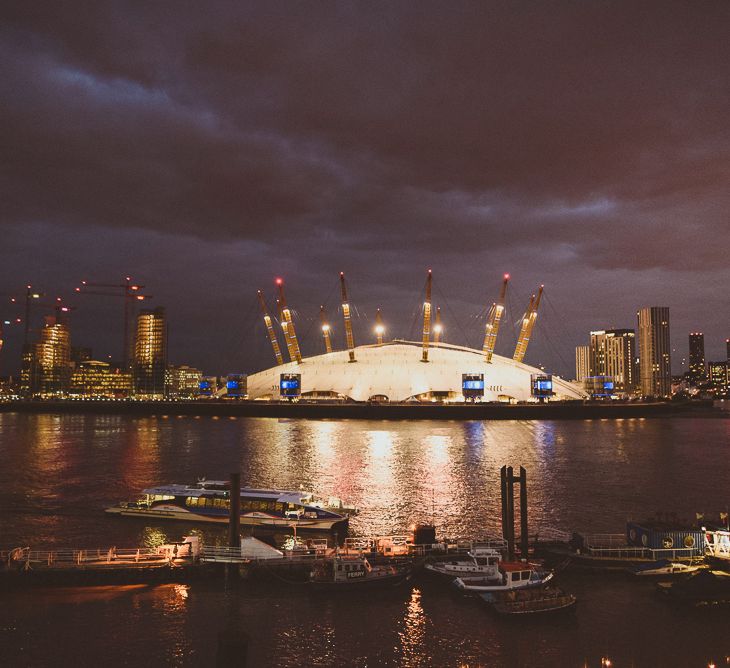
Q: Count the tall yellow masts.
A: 12